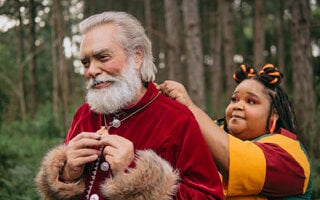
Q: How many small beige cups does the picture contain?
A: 0